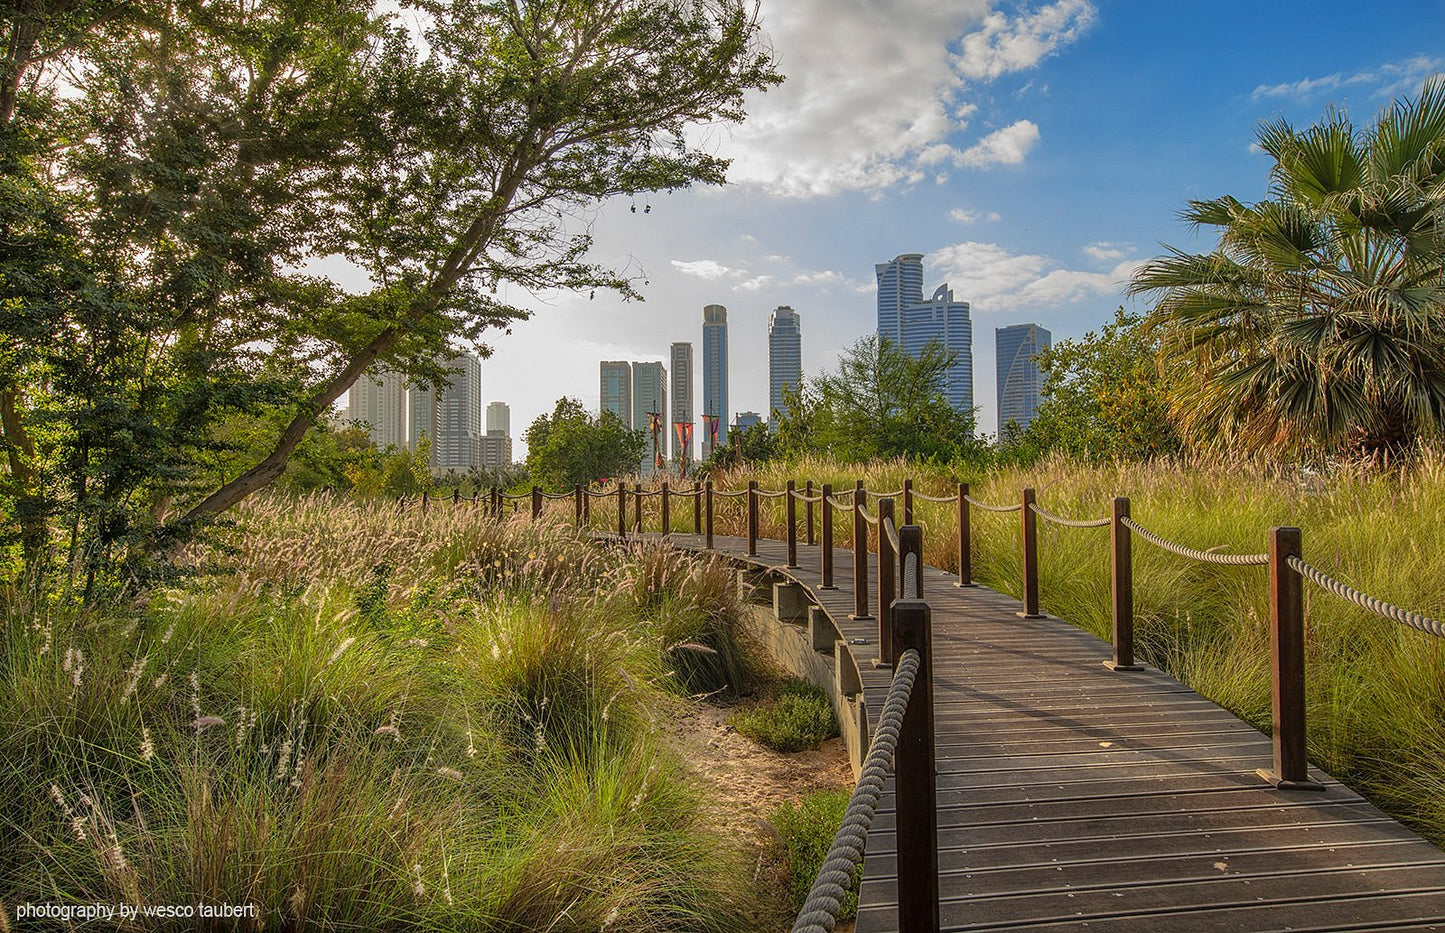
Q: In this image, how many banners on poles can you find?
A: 3